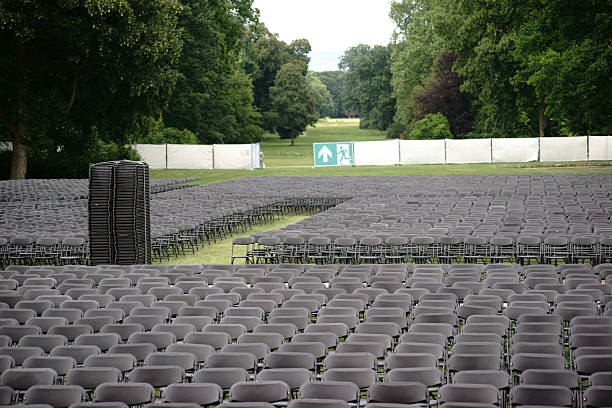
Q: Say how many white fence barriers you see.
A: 9